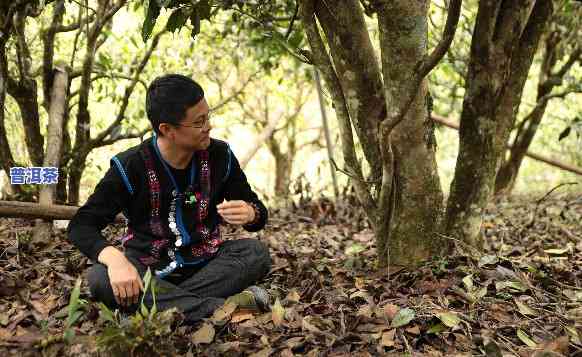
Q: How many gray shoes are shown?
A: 1